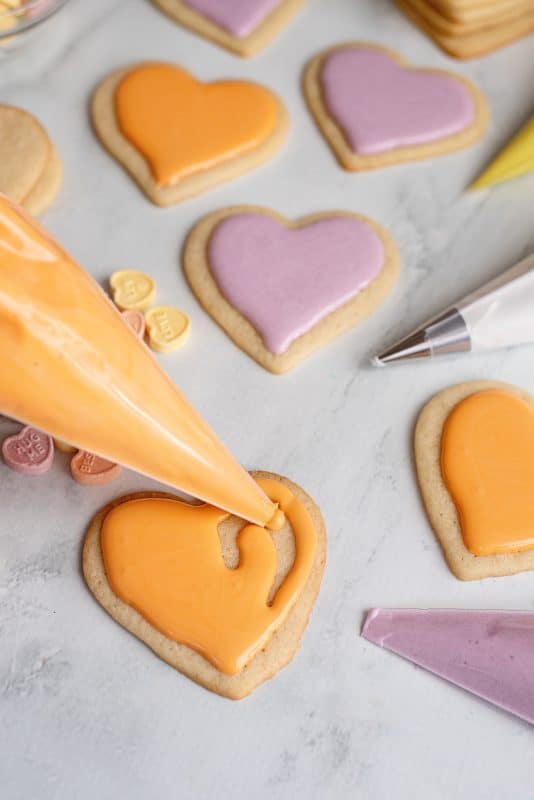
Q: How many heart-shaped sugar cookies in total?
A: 6